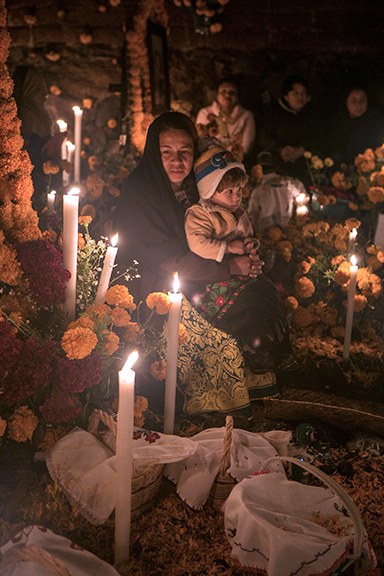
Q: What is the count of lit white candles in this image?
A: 12